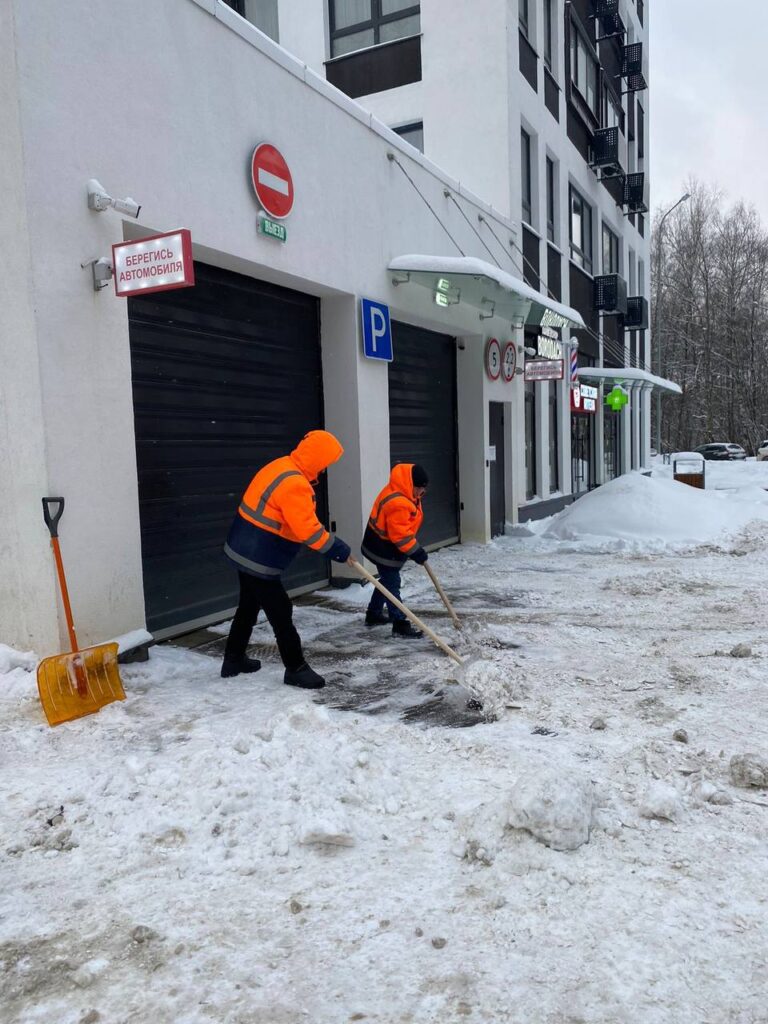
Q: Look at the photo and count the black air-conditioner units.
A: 6